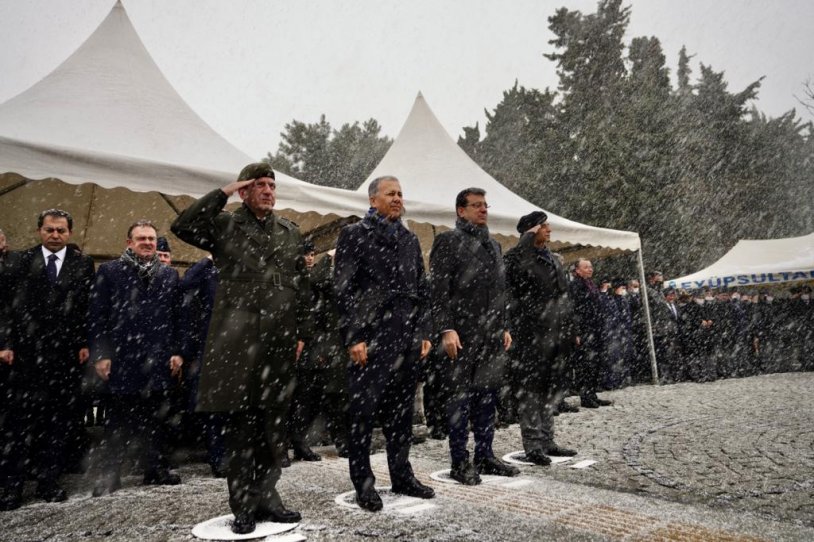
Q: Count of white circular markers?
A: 4